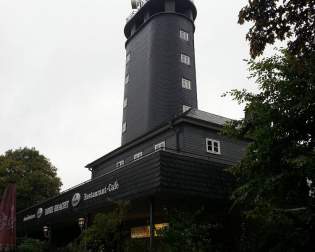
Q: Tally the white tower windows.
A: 8